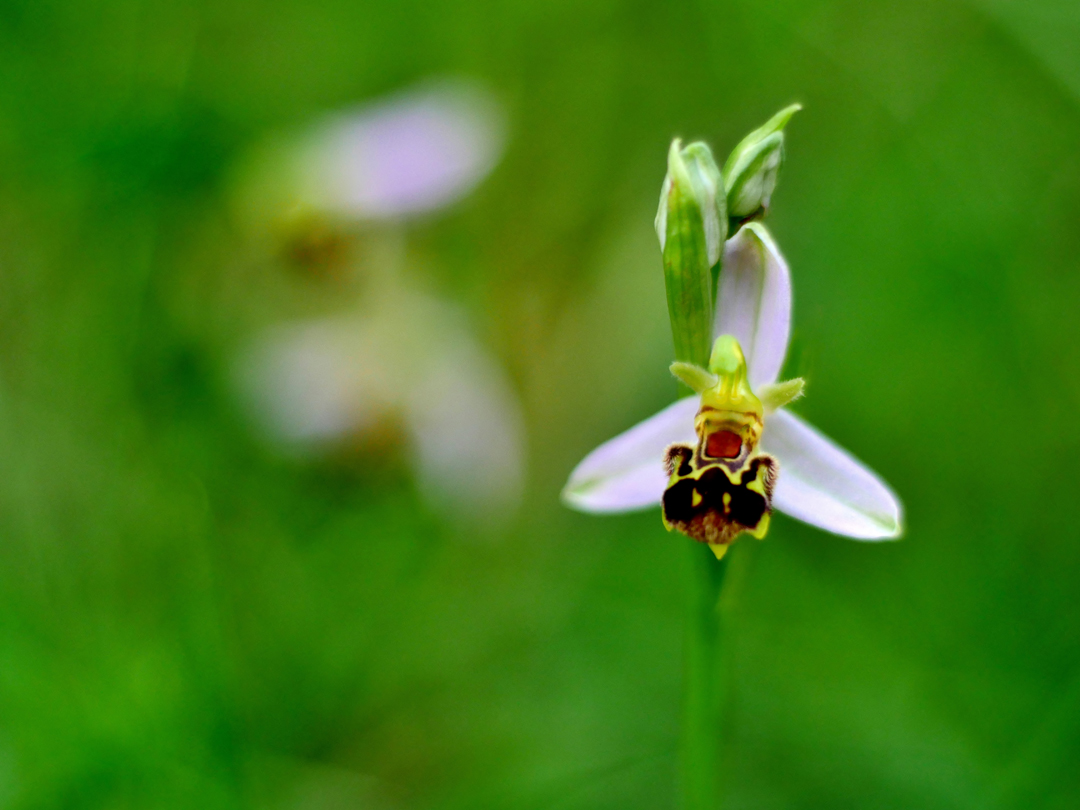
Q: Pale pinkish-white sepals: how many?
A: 3